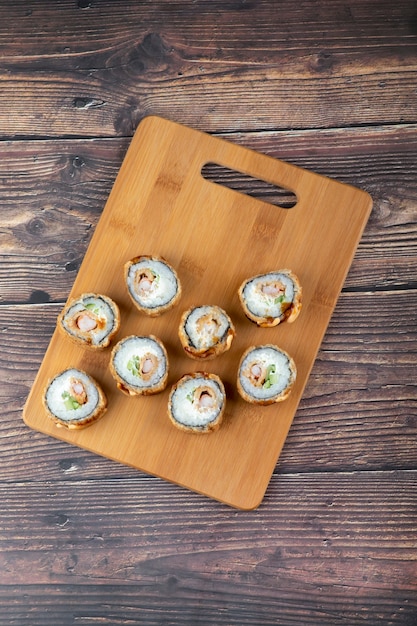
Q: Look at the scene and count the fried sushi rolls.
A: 8